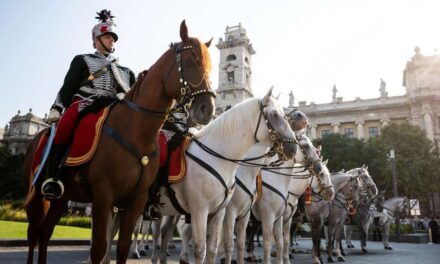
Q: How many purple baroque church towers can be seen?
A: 0